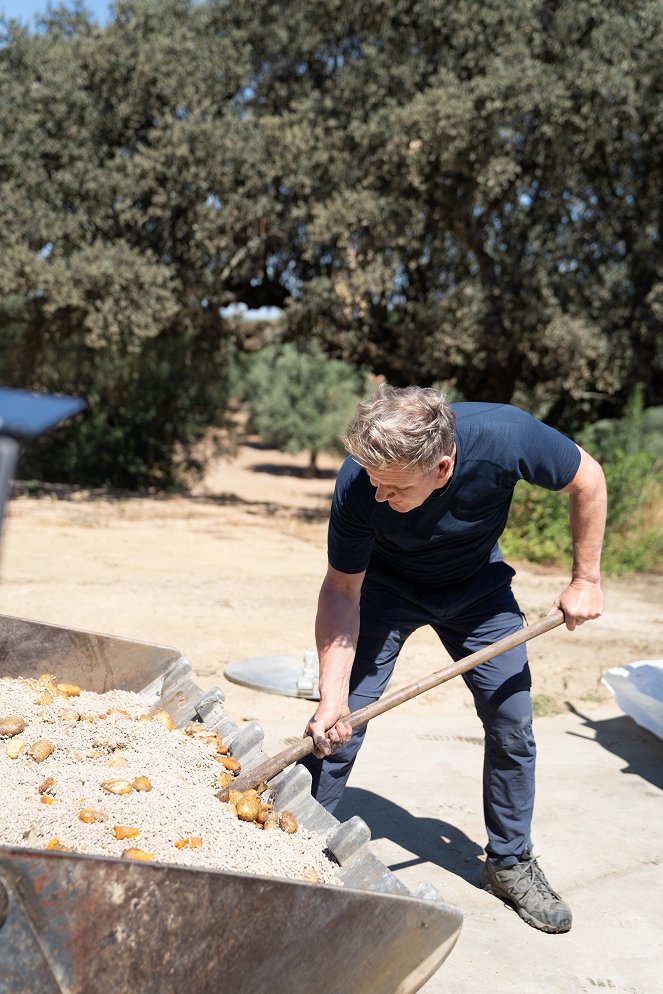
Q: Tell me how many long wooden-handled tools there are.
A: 1